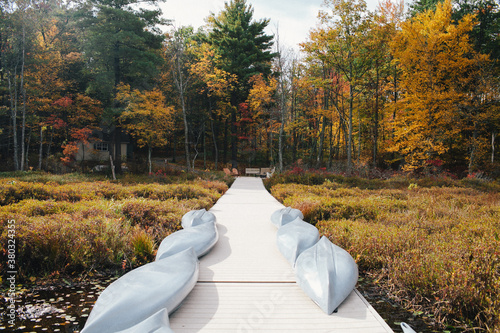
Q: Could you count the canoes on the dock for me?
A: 7